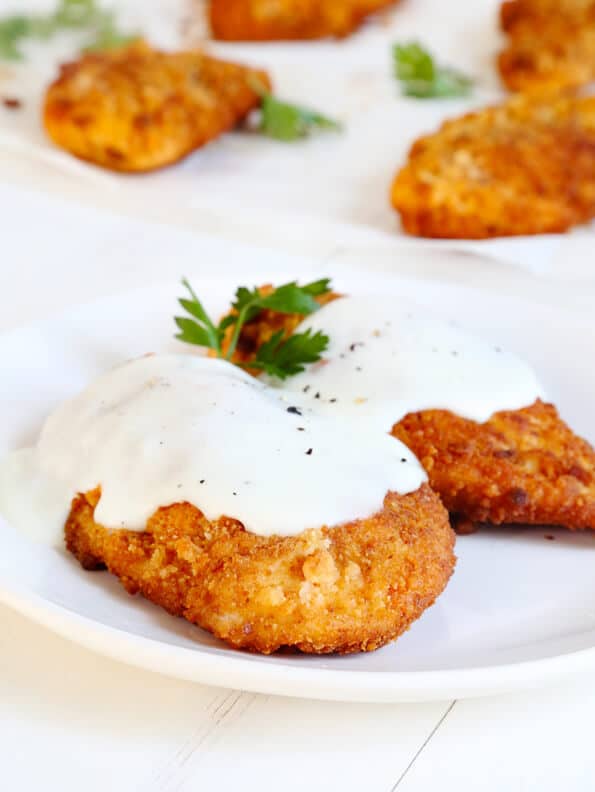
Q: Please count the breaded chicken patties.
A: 6